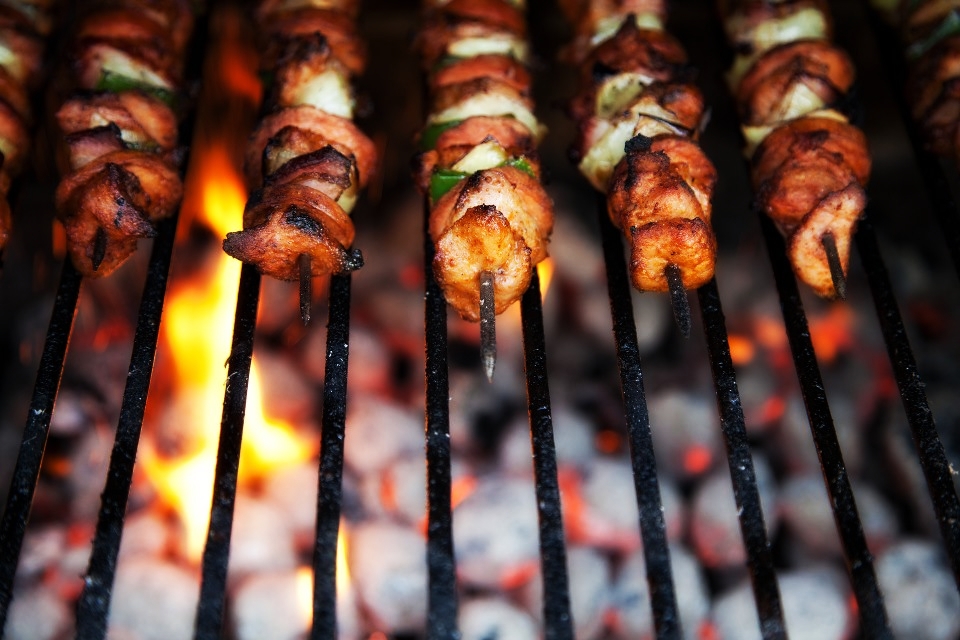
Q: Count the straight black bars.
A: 10